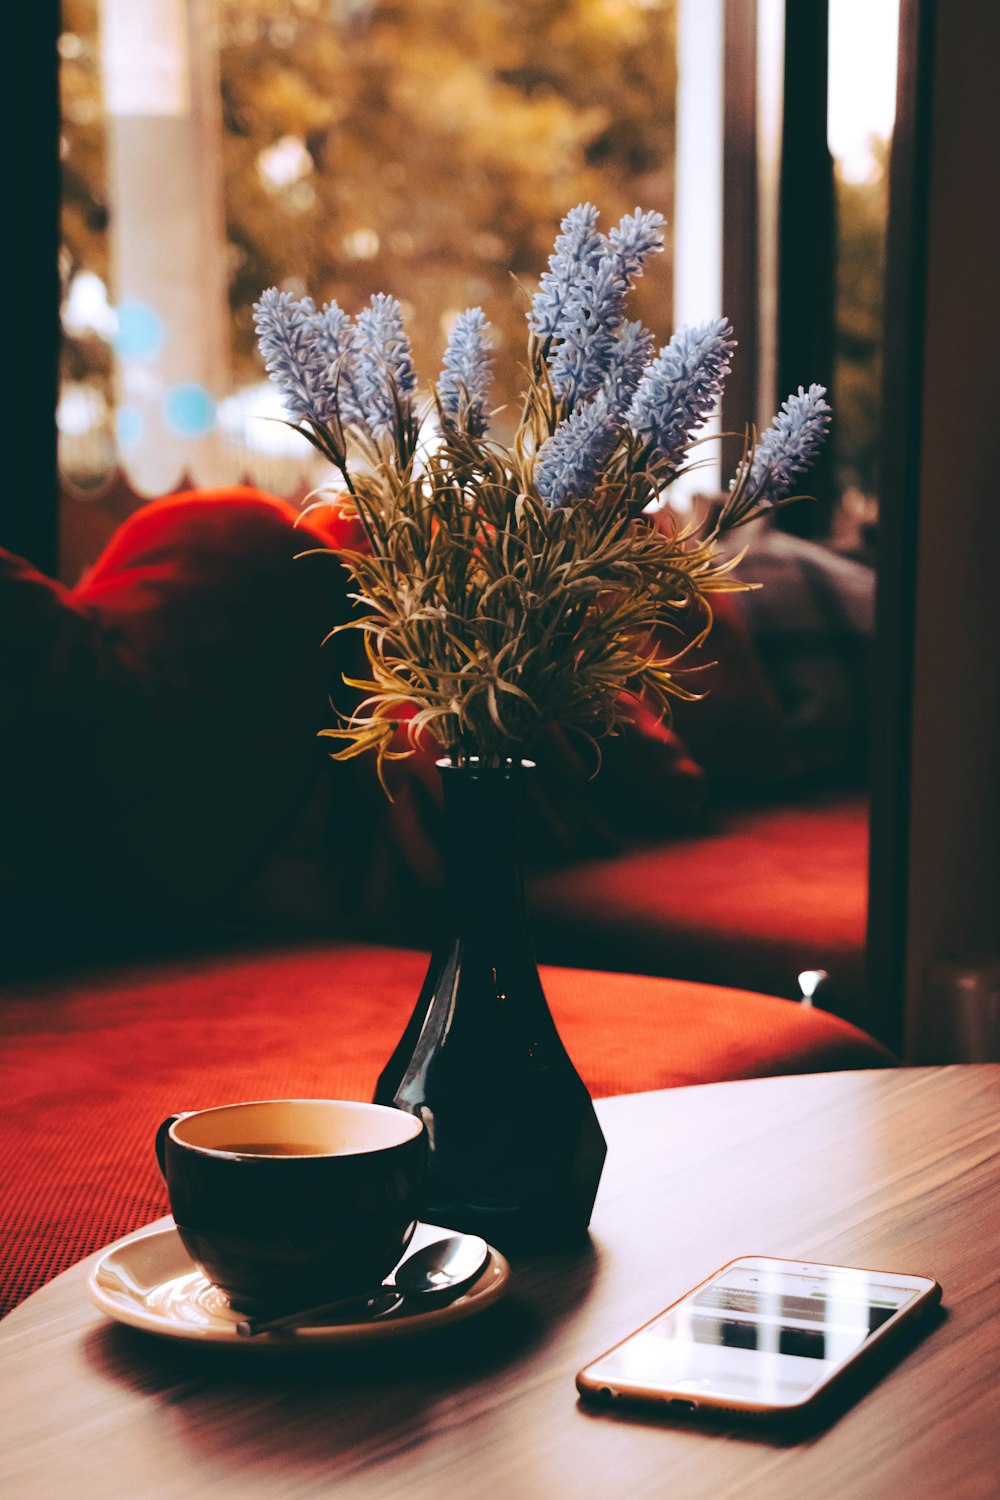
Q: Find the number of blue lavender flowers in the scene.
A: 11